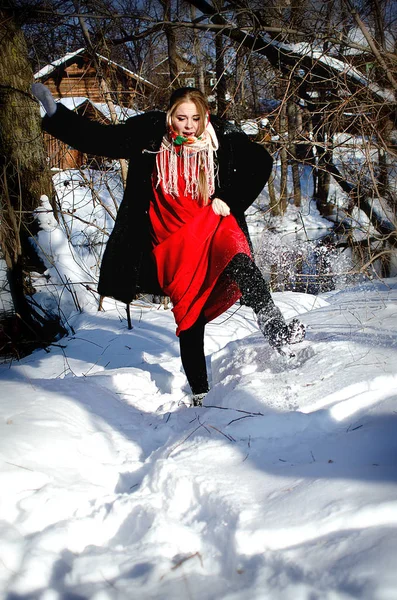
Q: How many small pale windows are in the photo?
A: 2